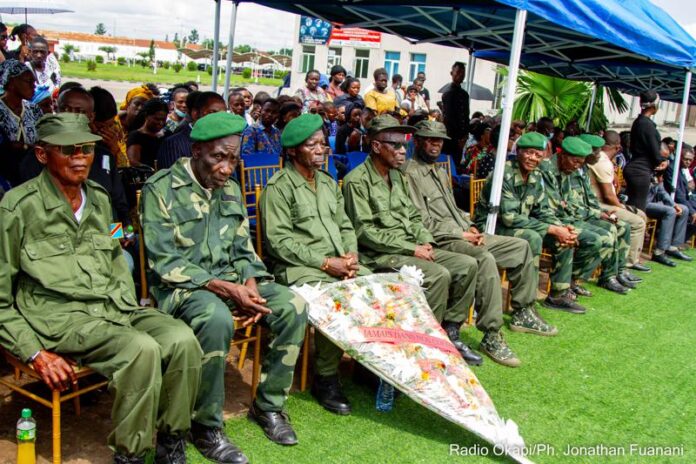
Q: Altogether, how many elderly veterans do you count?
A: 8